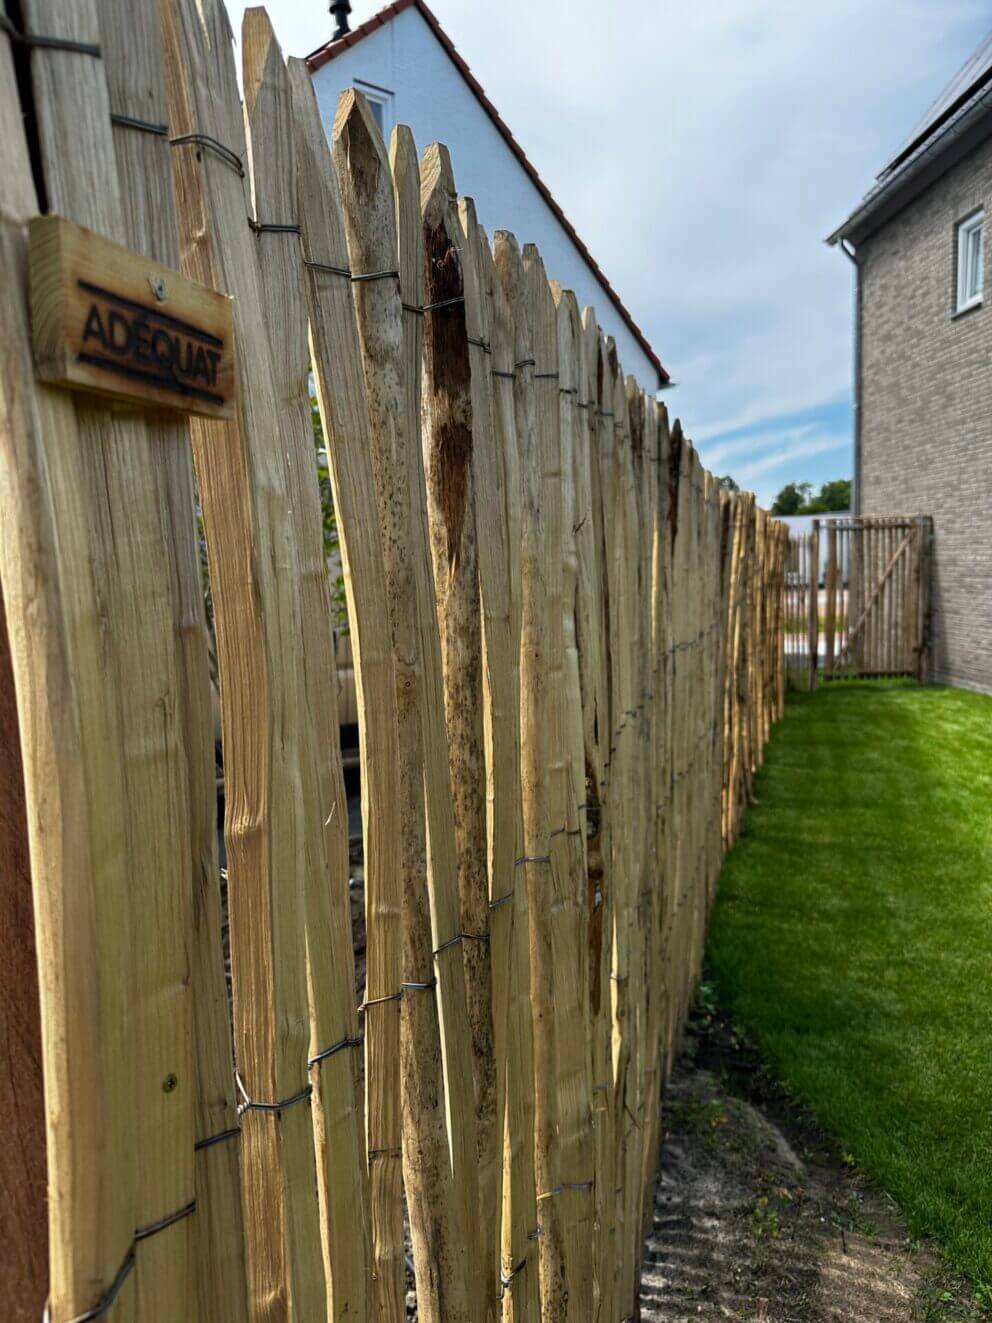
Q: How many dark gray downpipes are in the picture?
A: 1